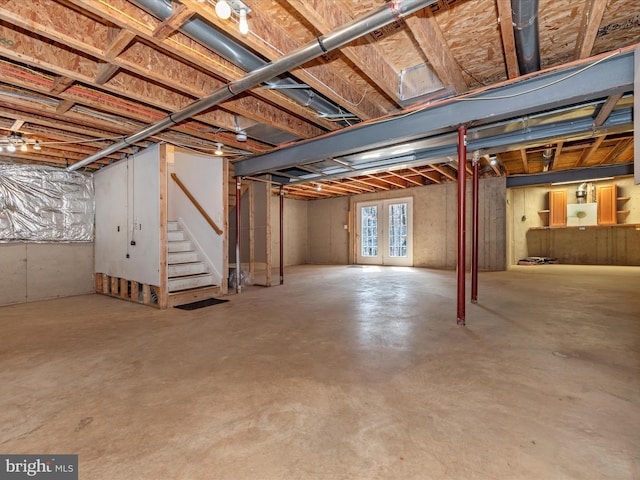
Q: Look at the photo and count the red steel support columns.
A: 4